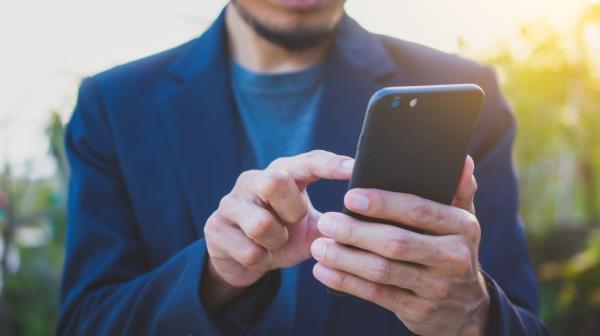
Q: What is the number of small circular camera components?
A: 2